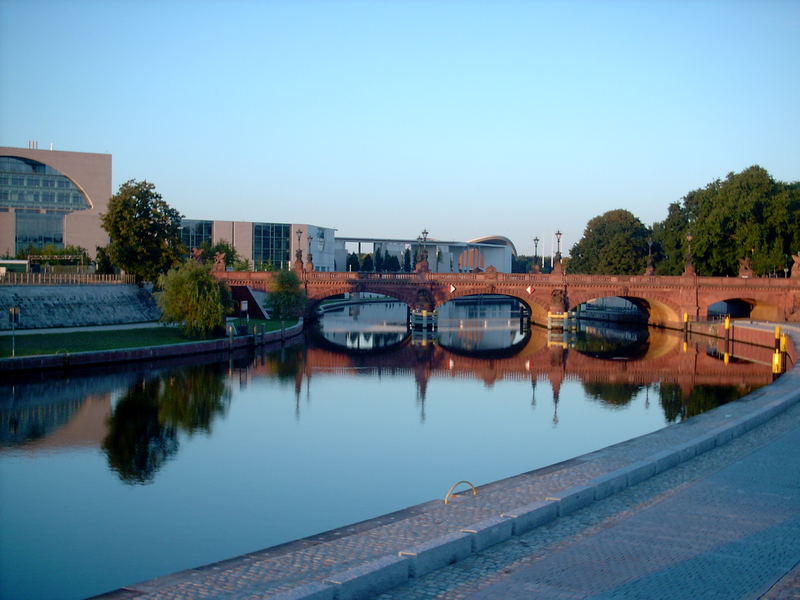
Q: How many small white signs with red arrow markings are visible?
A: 2